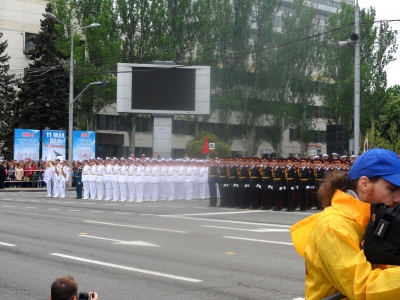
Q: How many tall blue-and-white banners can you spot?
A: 3